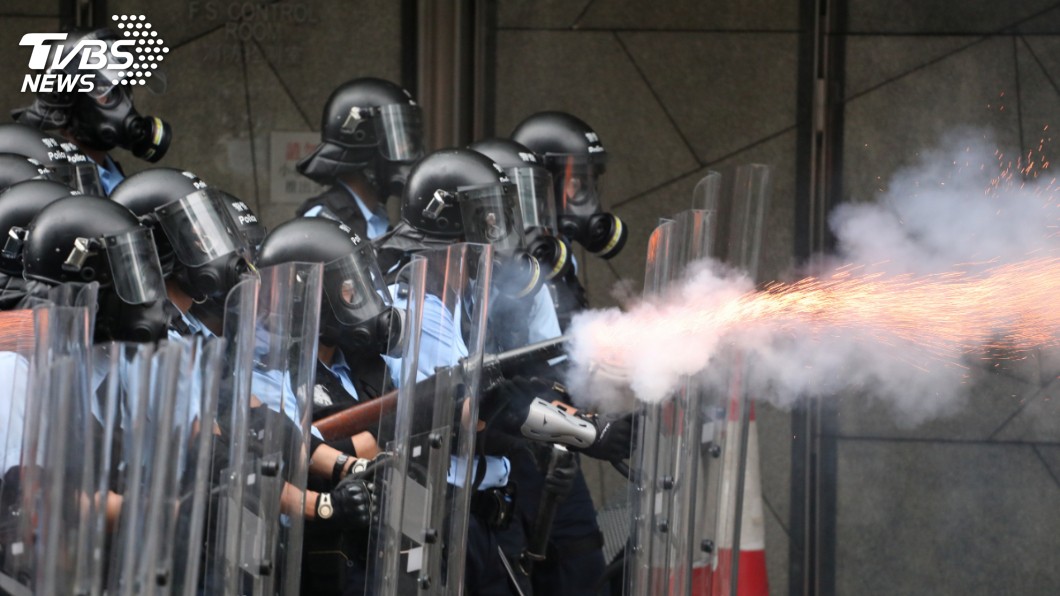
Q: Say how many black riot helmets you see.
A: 13